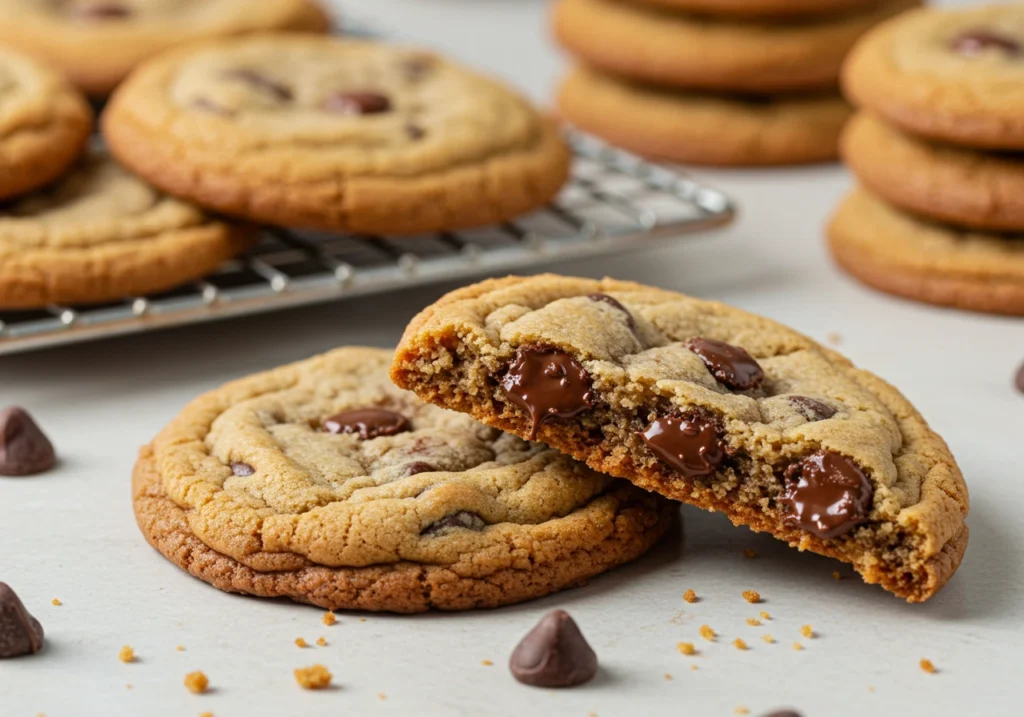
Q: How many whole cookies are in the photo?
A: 11